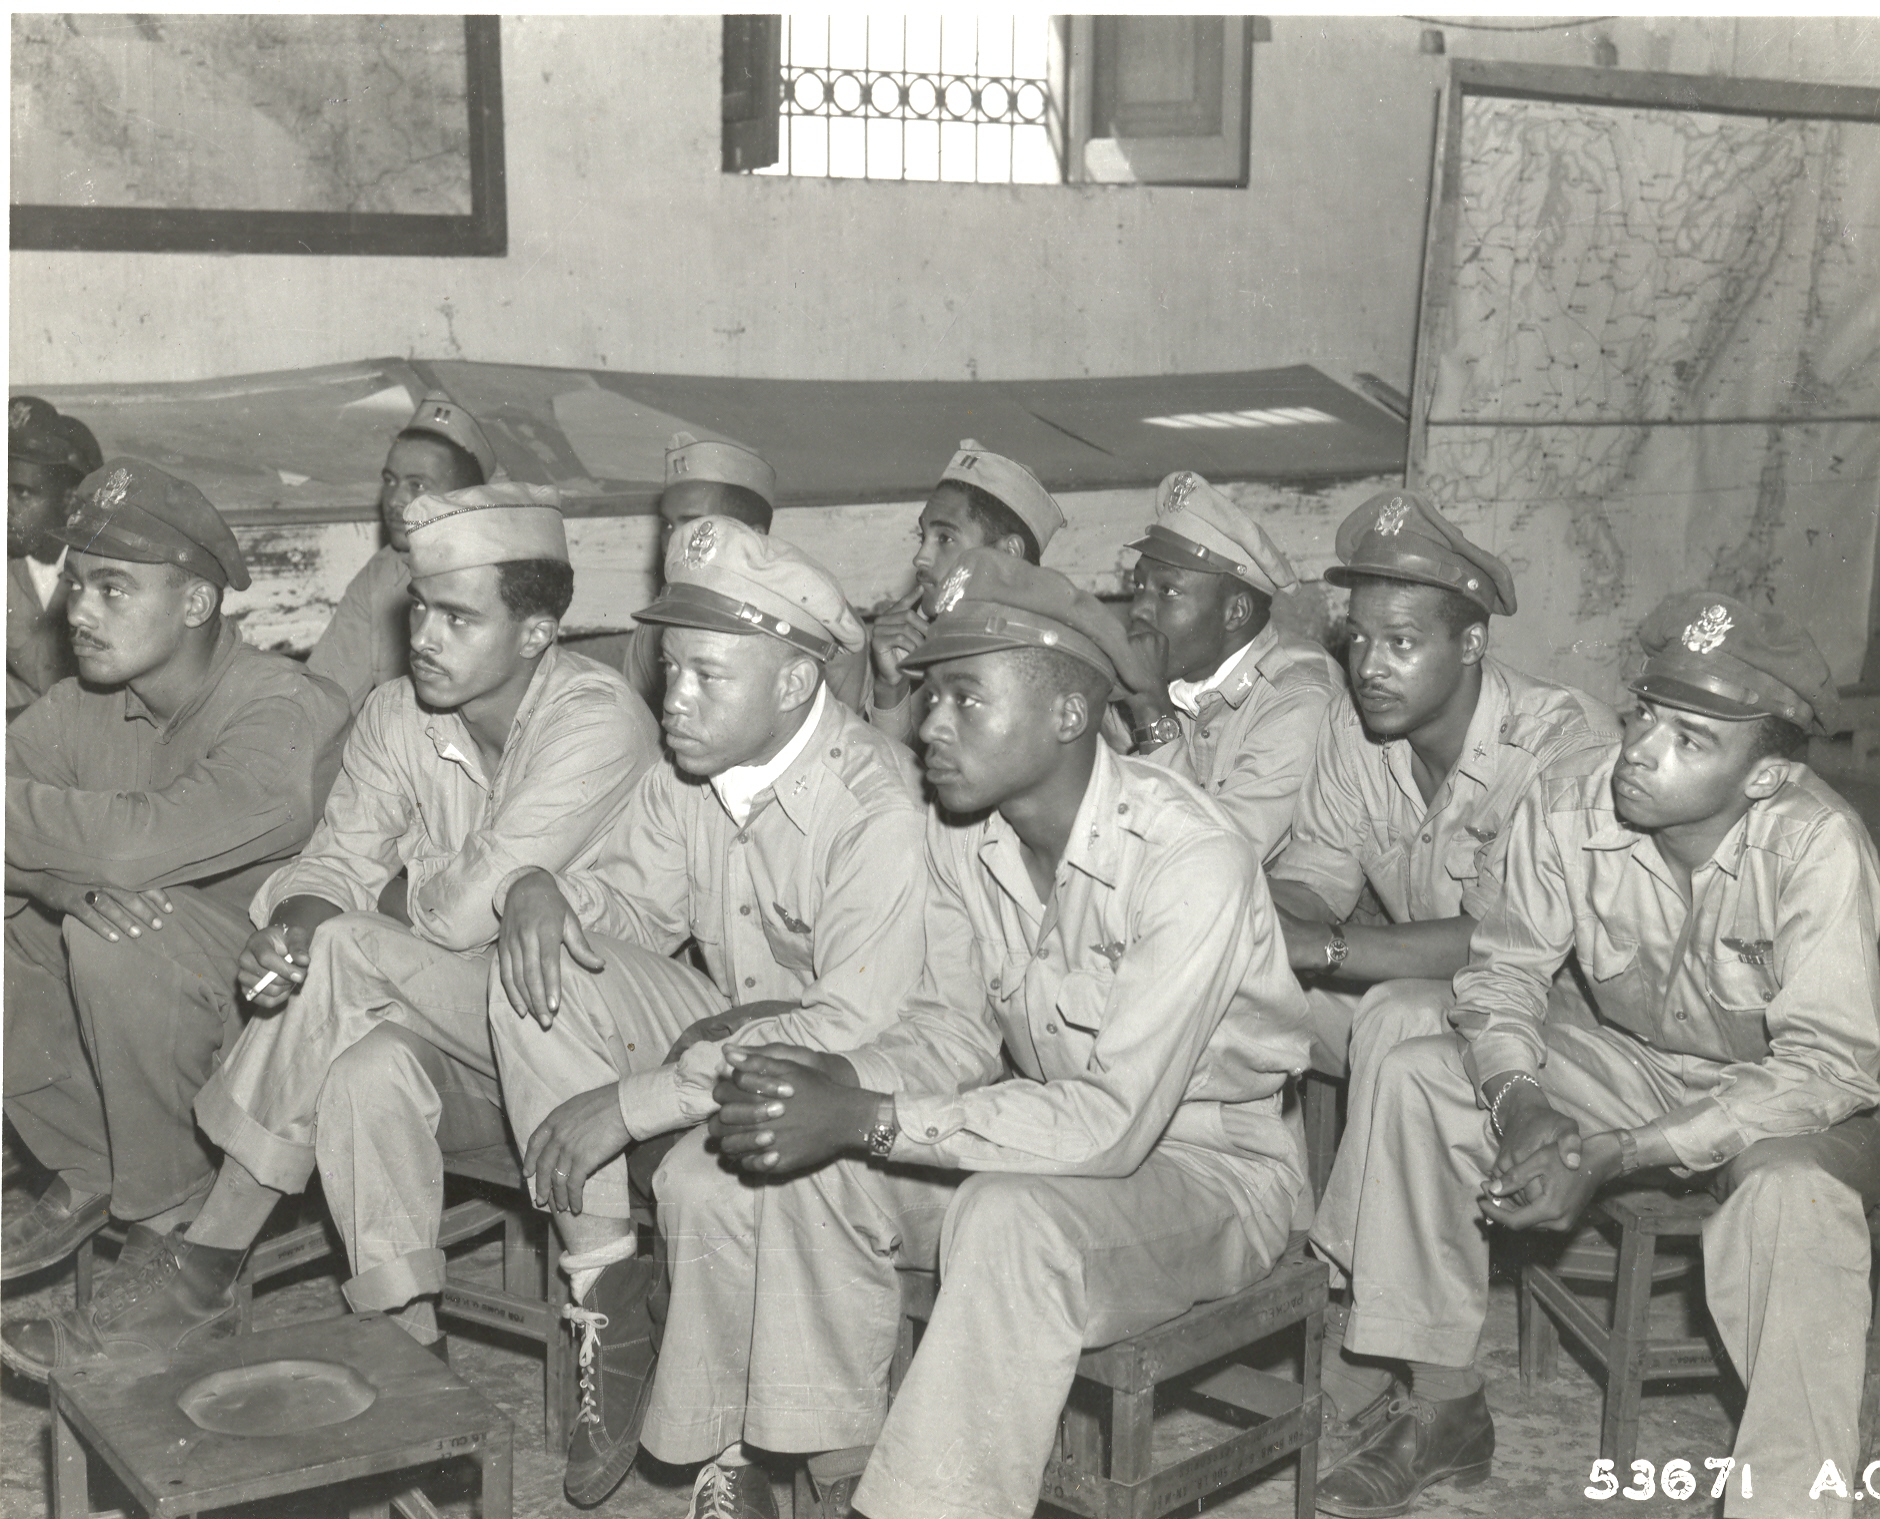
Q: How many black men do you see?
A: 11